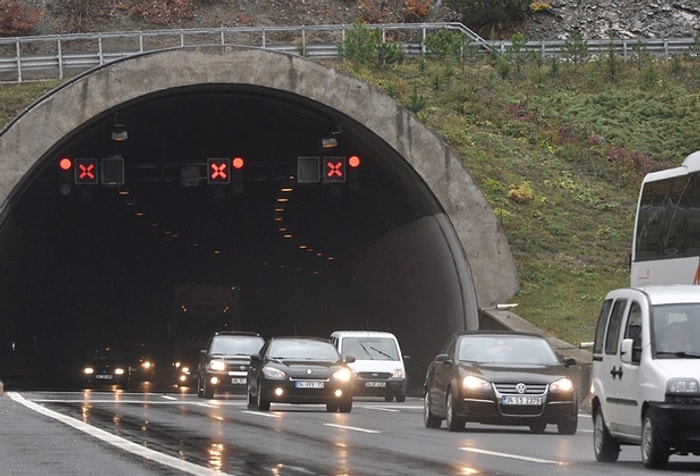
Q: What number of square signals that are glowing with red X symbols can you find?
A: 3